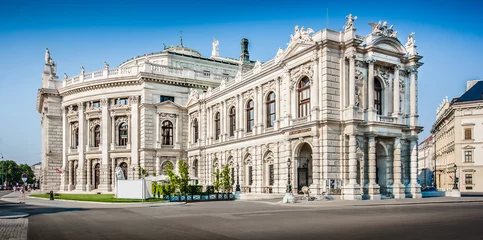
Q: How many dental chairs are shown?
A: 0